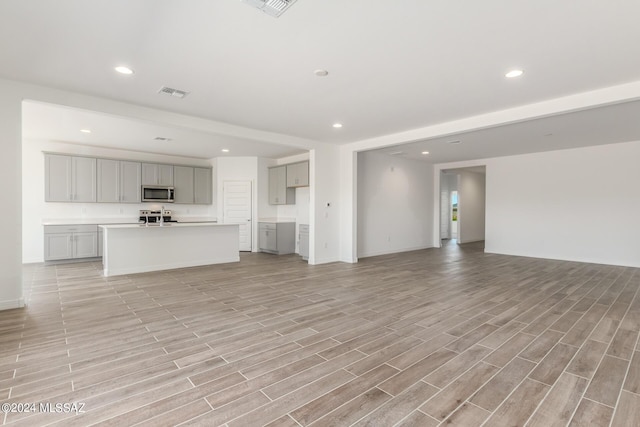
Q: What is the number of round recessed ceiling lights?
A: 6